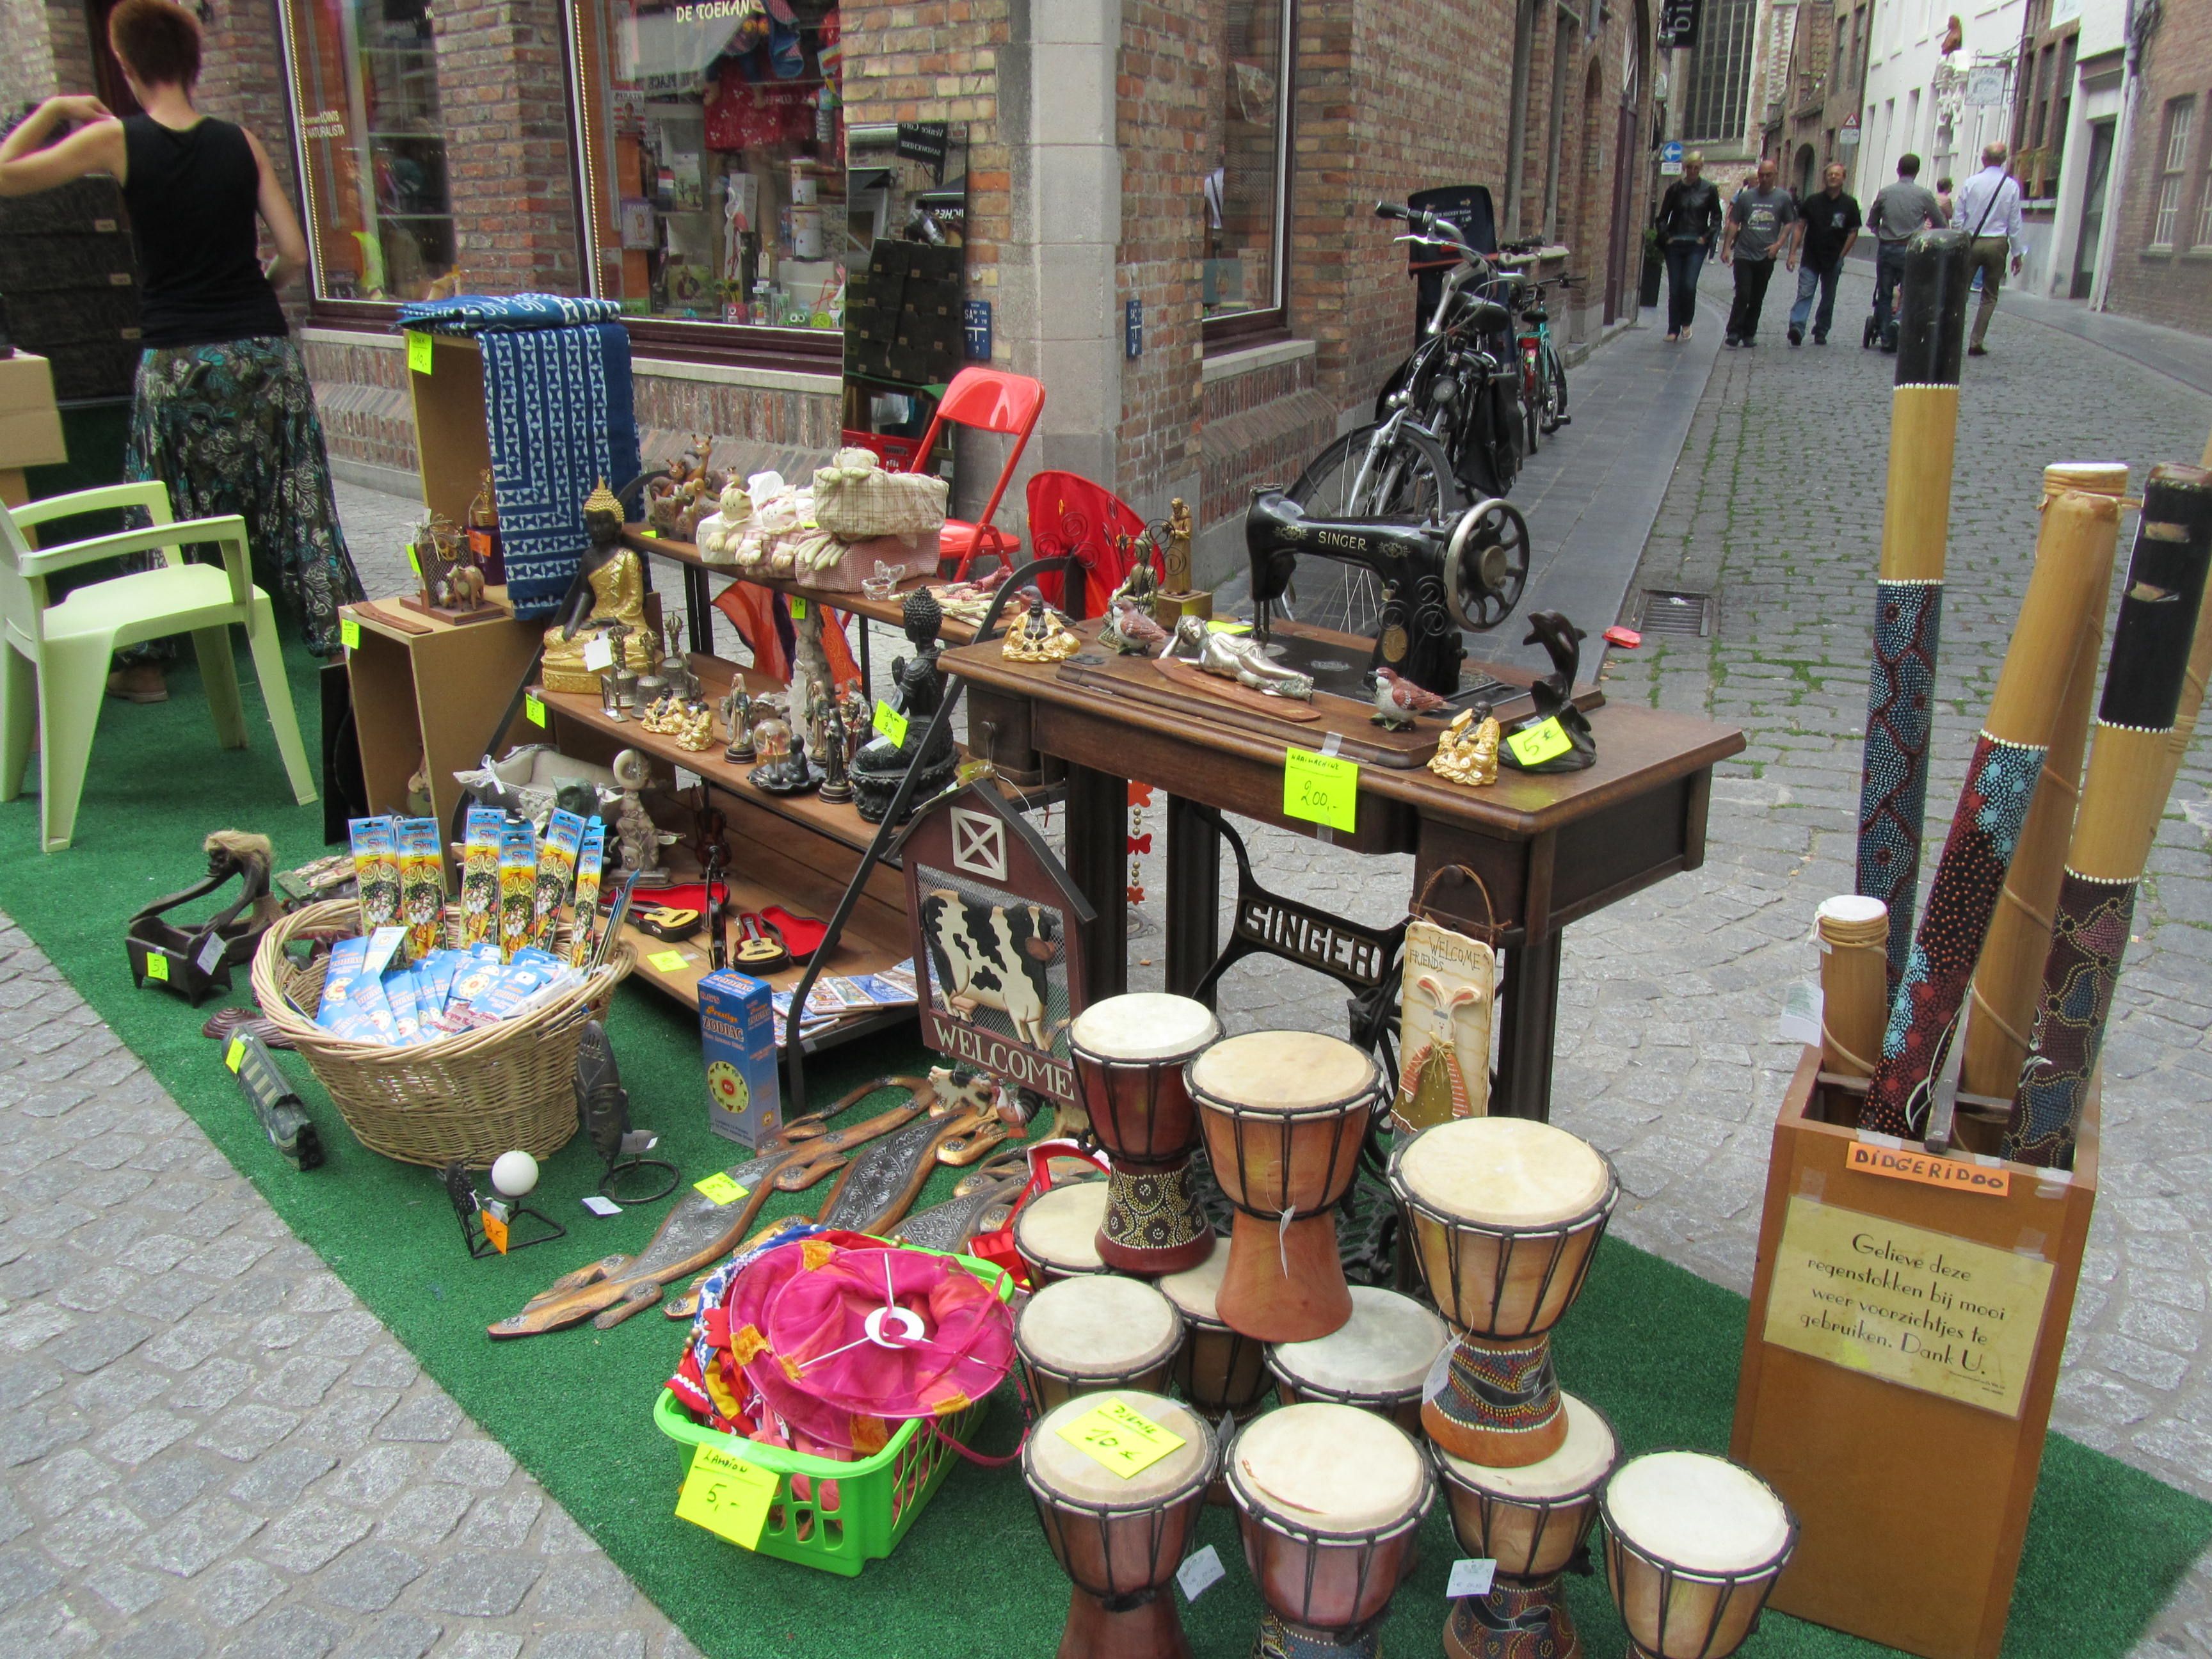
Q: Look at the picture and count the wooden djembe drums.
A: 11